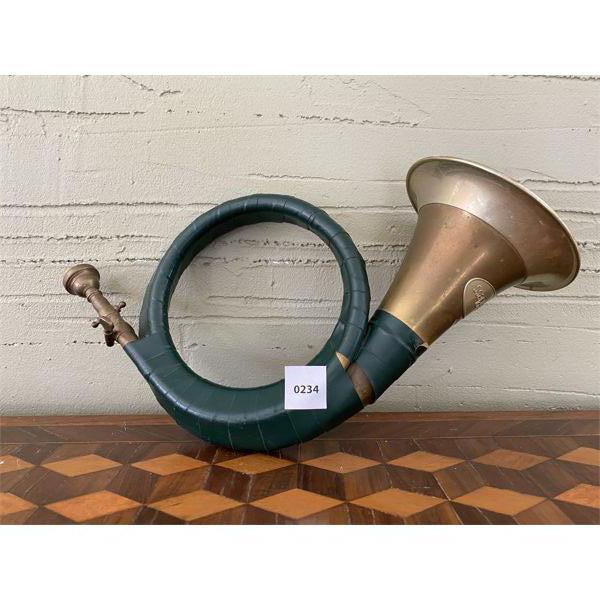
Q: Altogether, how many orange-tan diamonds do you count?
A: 15